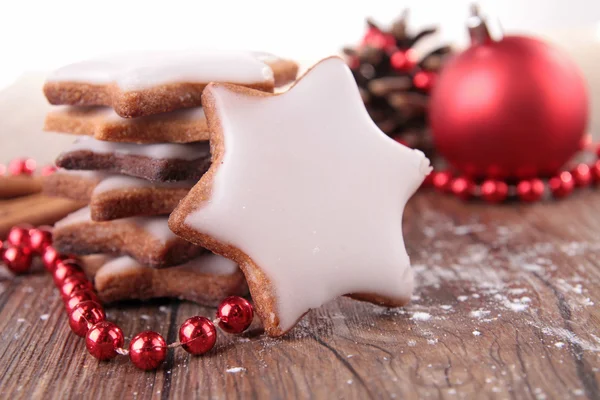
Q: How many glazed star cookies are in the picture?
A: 7